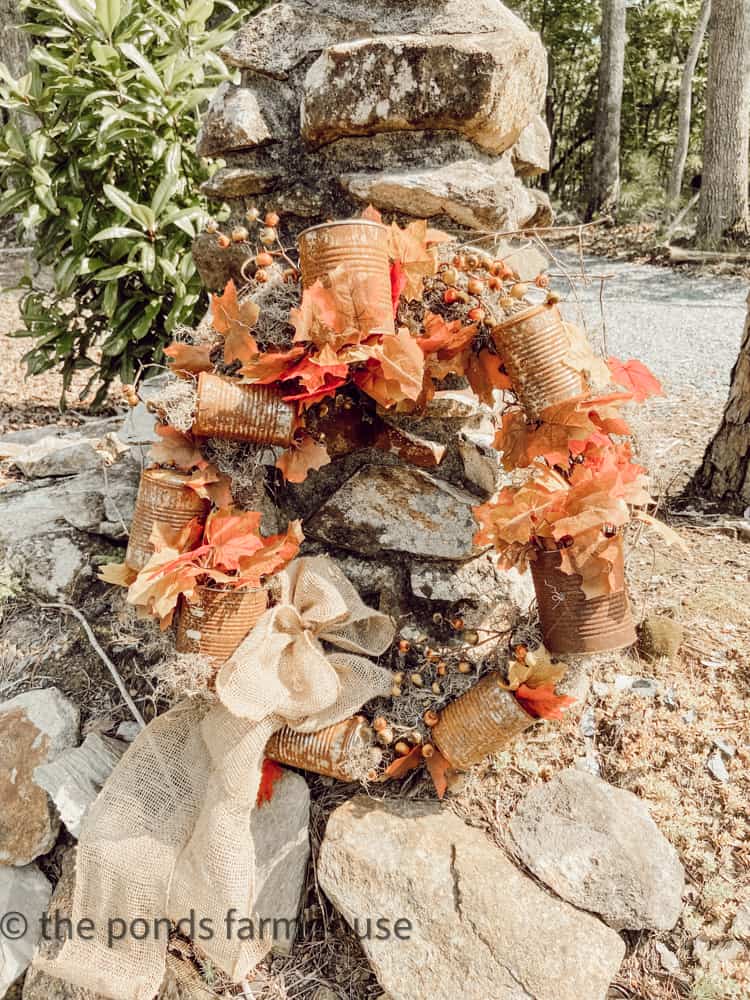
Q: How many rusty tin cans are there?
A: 8